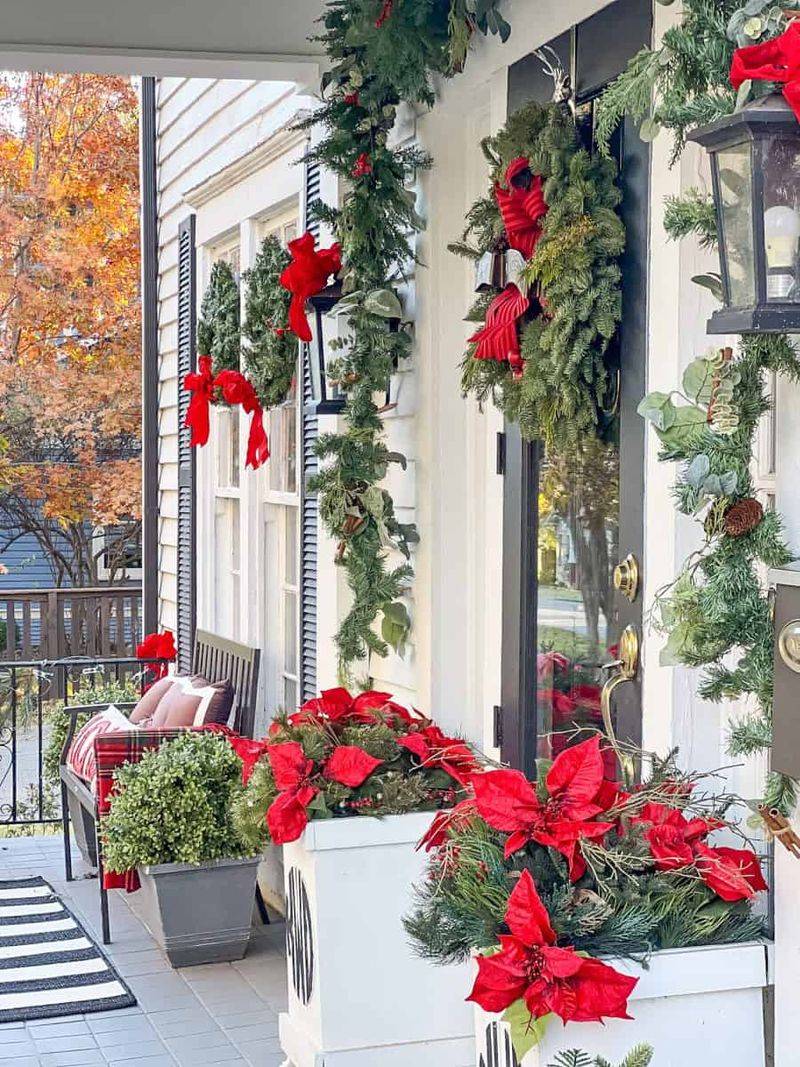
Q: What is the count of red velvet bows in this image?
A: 5